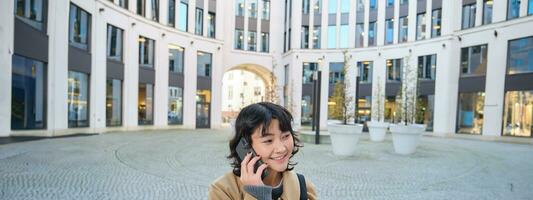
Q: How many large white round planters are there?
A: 3